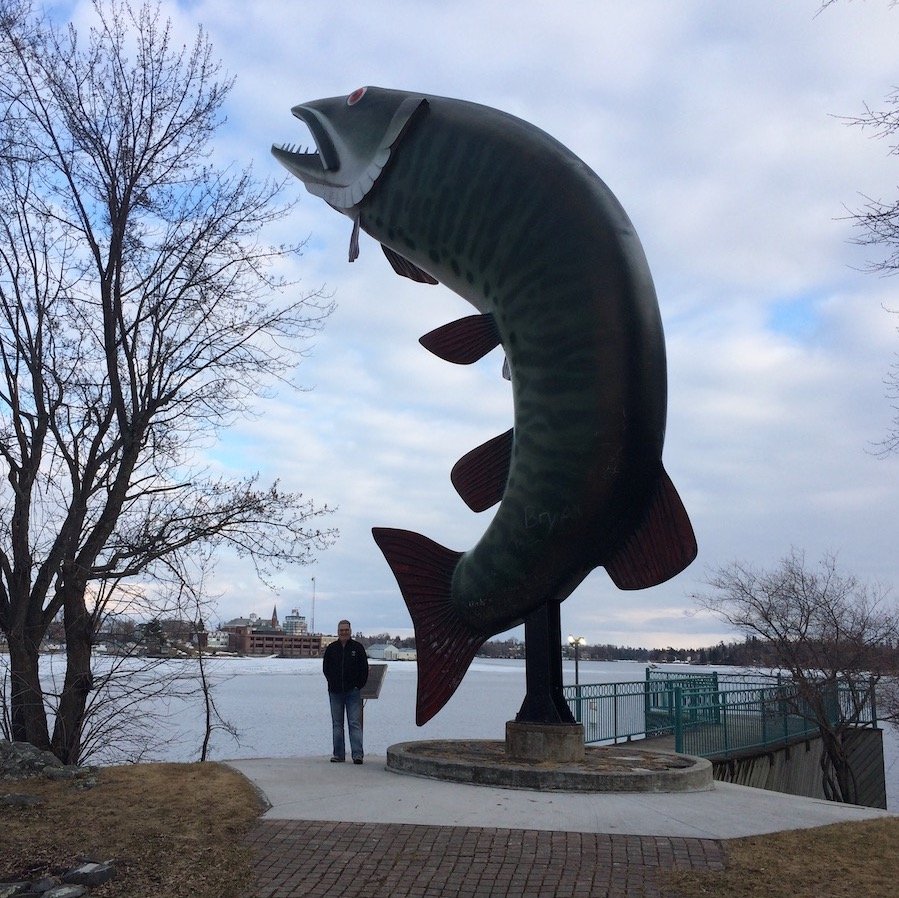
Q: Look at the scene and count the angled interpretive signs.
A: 1